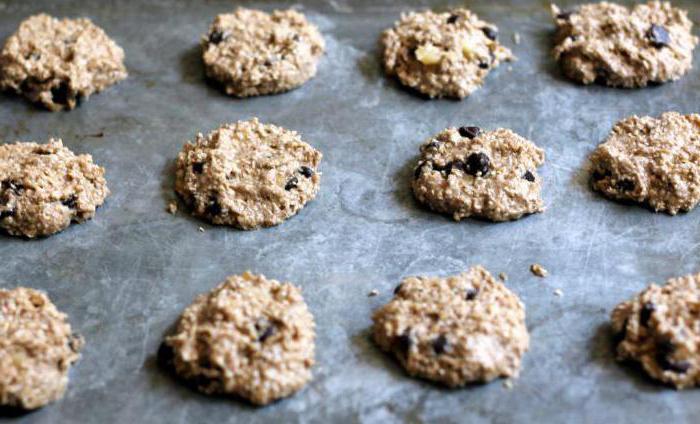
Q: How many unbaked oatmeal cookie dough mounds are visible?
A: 12